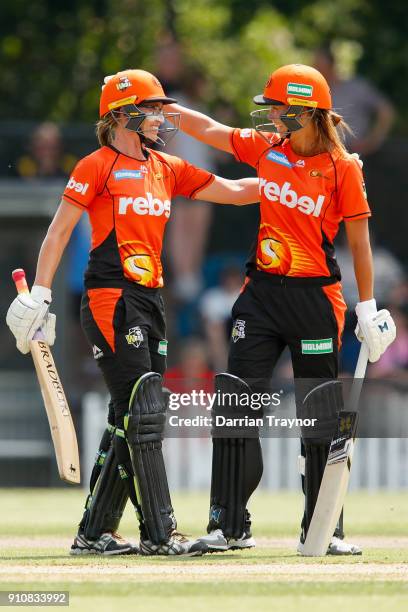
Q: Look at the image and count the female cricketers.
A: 2